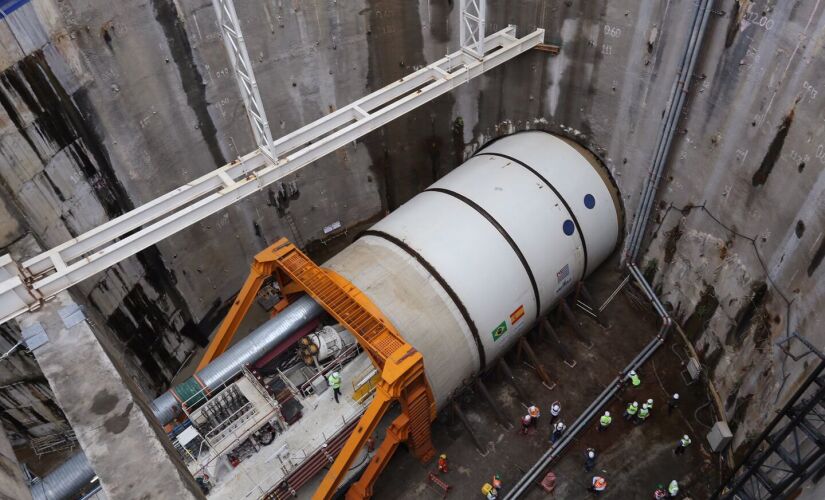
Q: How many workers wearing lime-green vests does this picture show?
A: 8